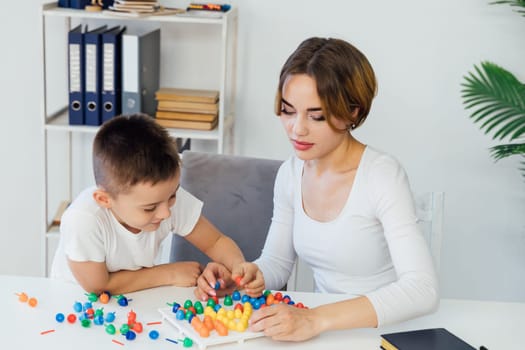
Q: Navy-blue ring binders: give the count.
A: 3